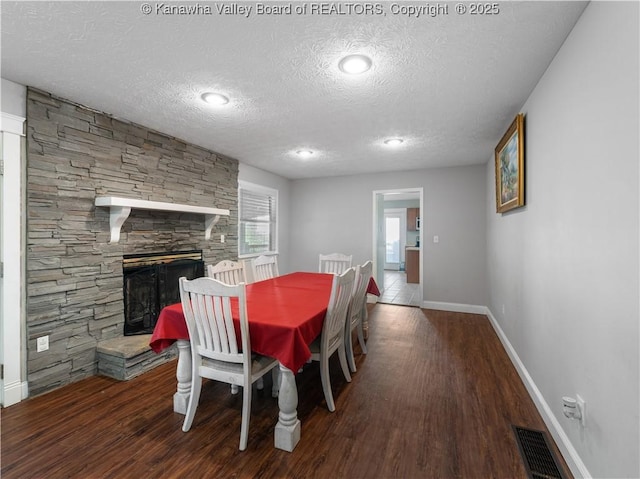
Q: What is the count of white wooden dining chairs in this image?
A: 6